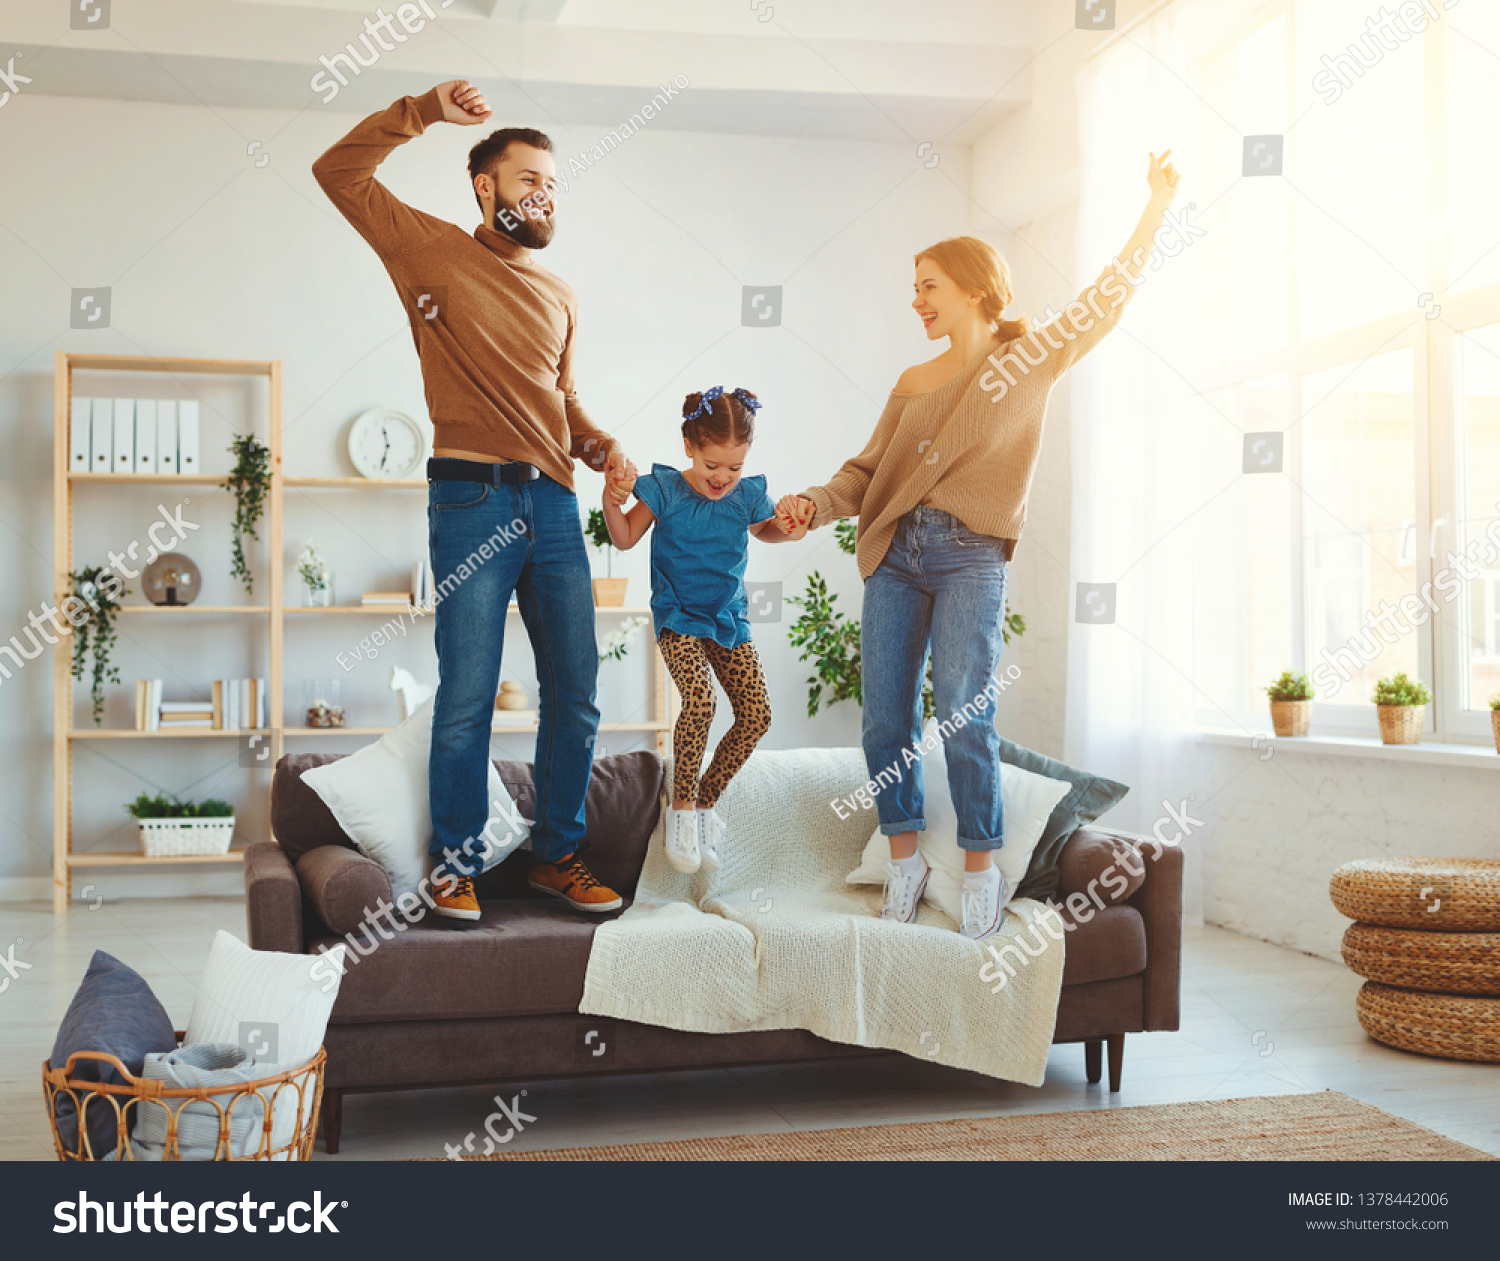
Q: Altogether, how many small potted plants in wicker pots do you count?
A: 3